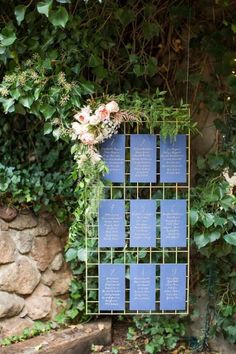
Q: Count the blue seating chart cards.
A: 9